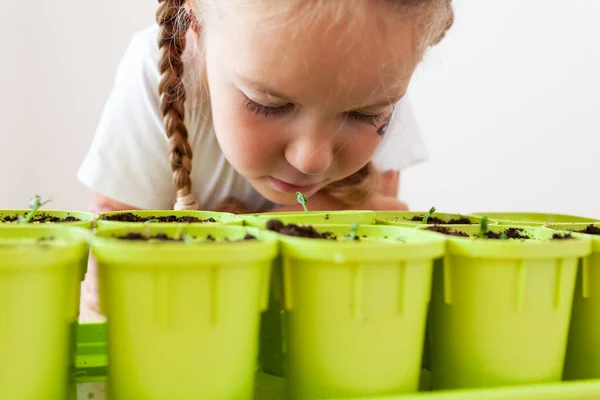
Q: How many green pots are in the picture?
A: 10